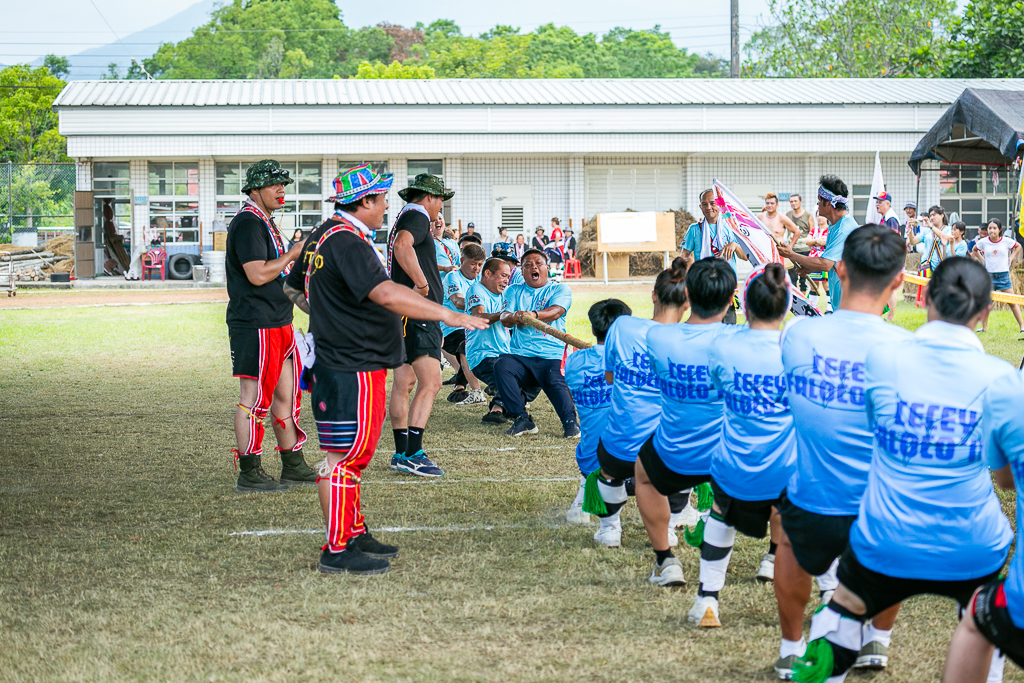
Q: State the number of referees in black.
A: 3